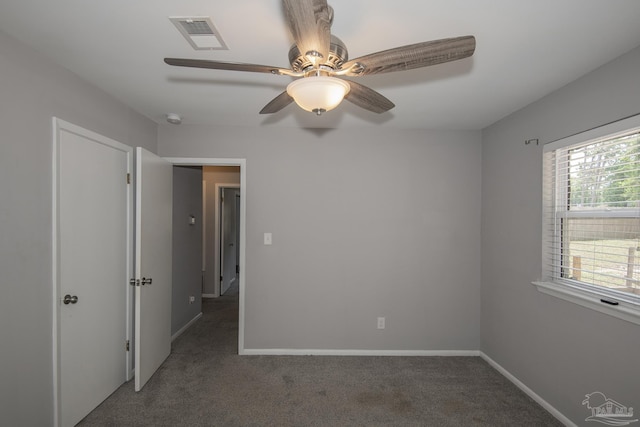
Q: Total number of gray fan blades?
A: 5